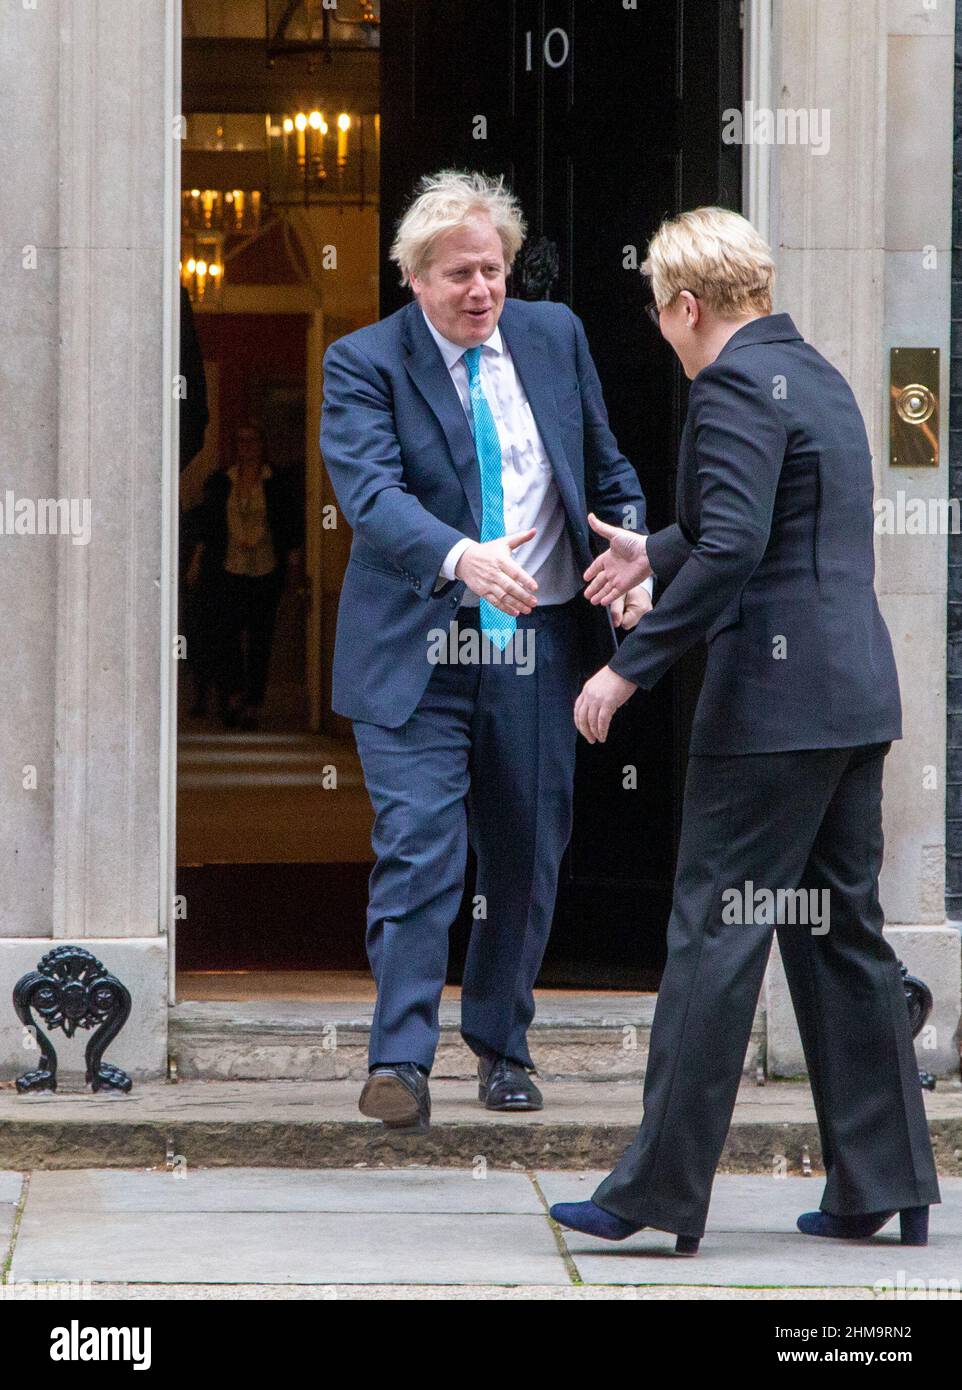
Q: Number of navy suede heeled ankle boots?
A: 2